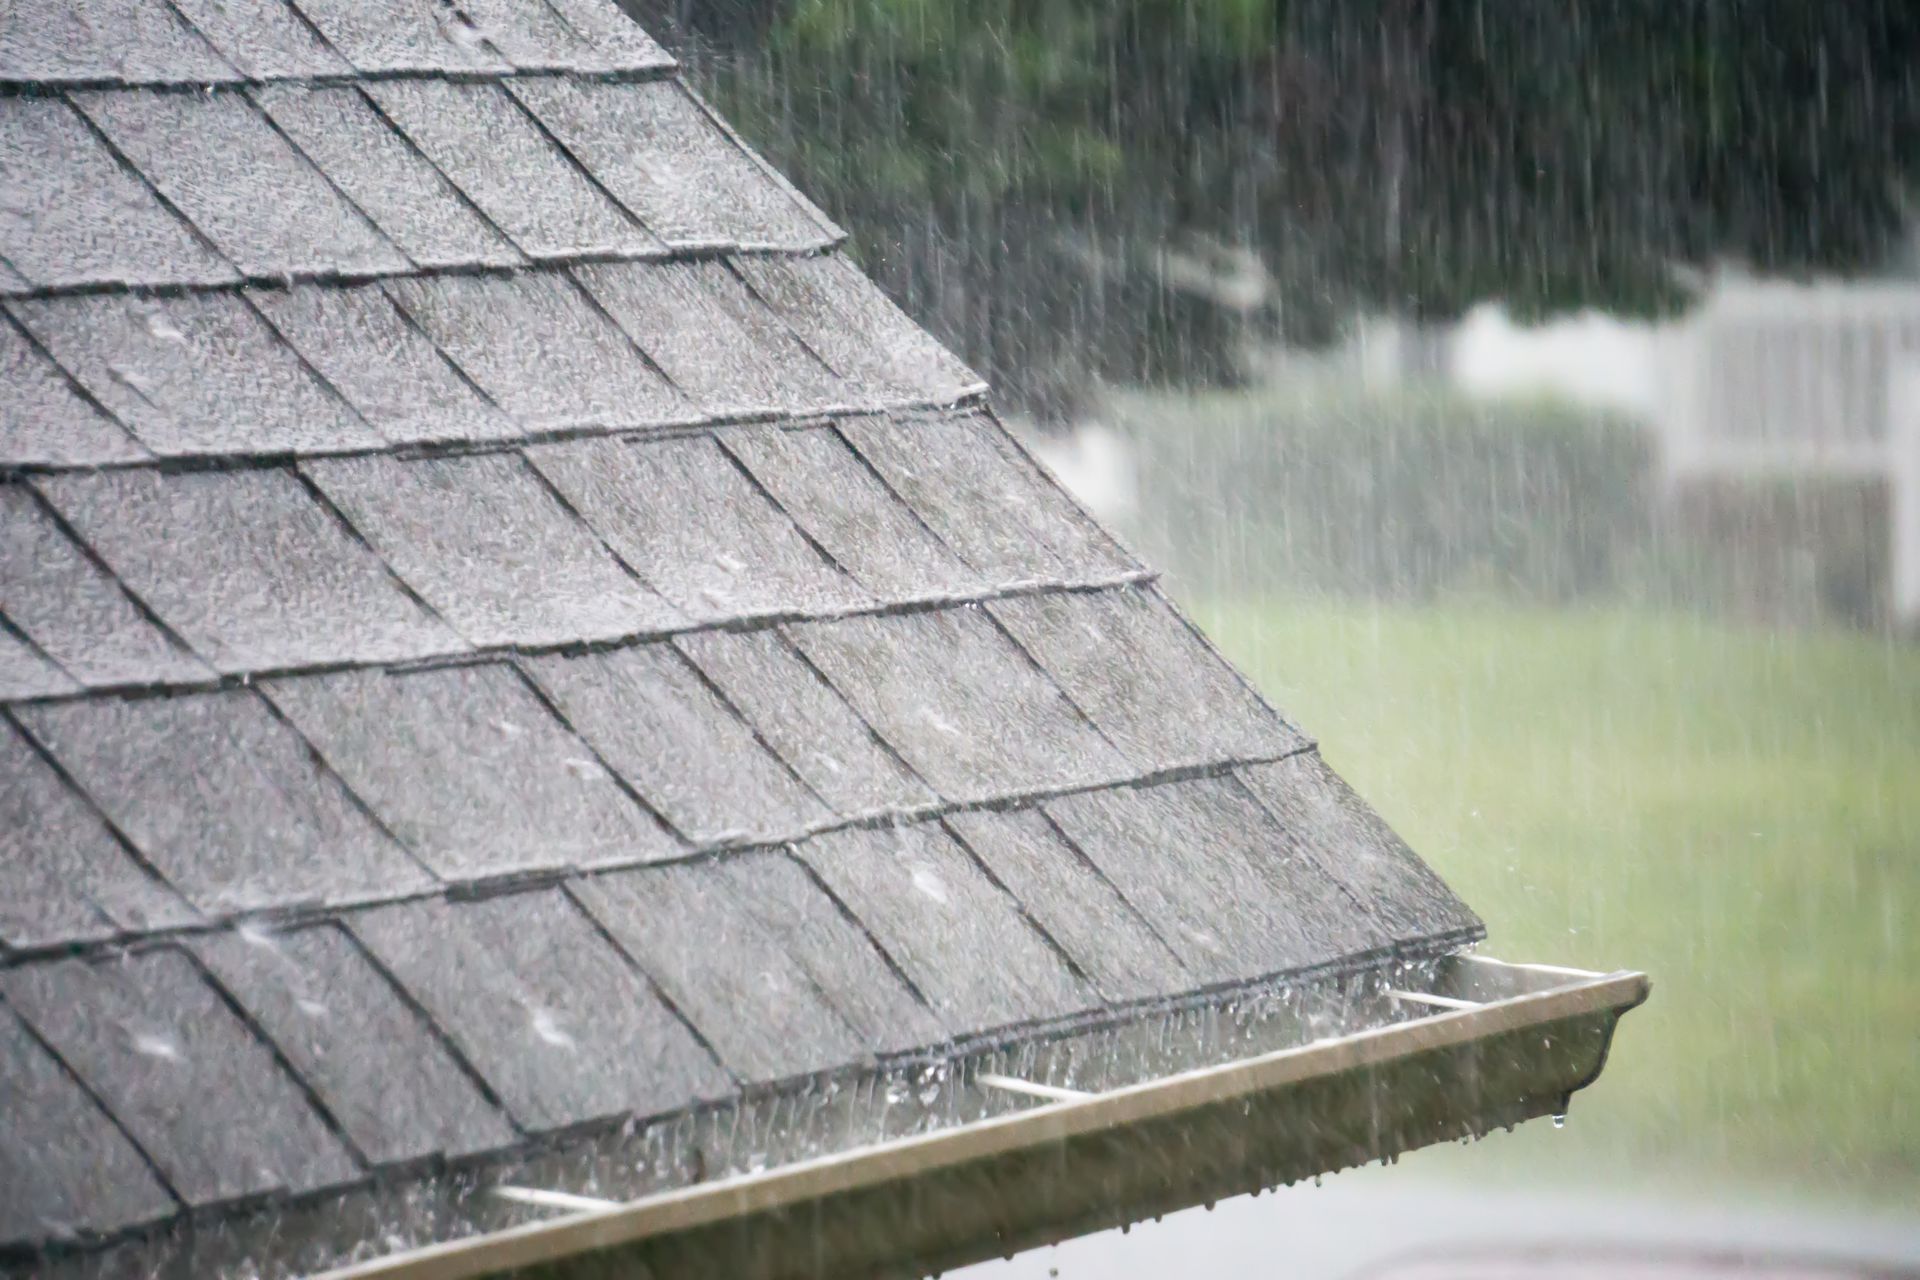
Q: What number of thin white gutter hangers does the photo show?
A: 3